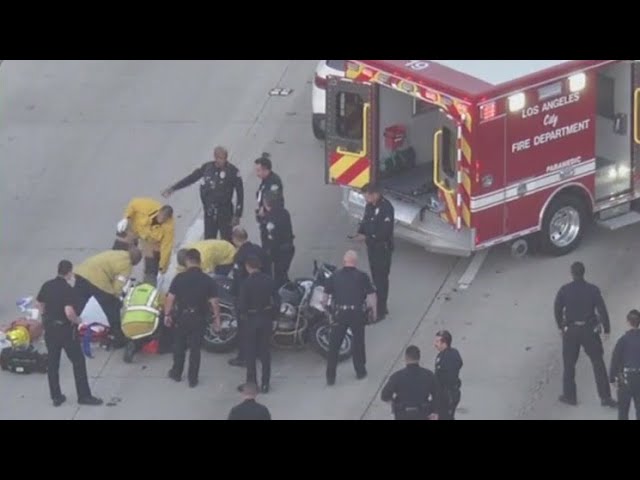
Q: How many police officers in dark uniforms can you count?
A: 14